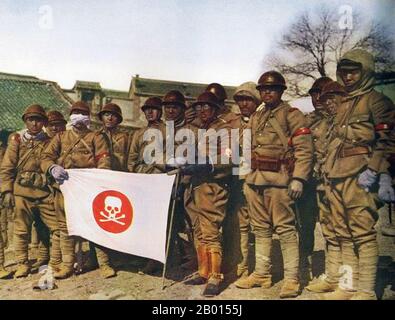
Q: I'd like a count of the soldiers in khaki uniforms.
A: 13